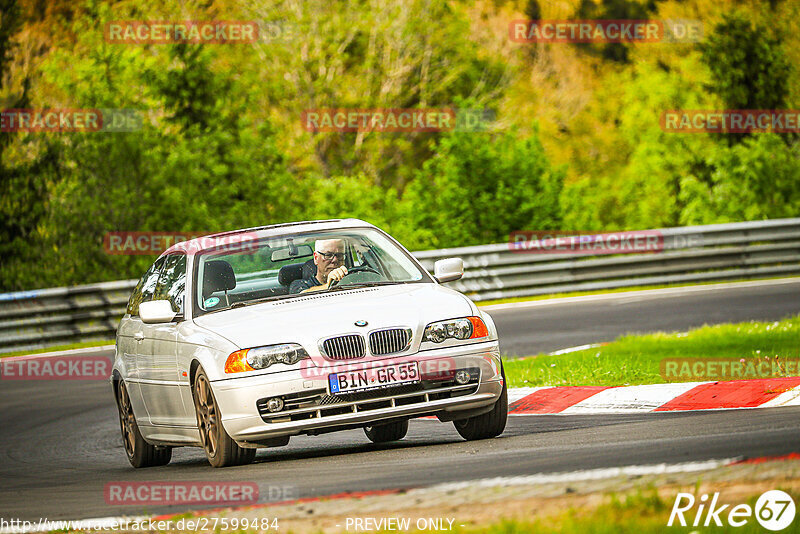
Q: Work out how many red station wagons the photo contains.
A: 0